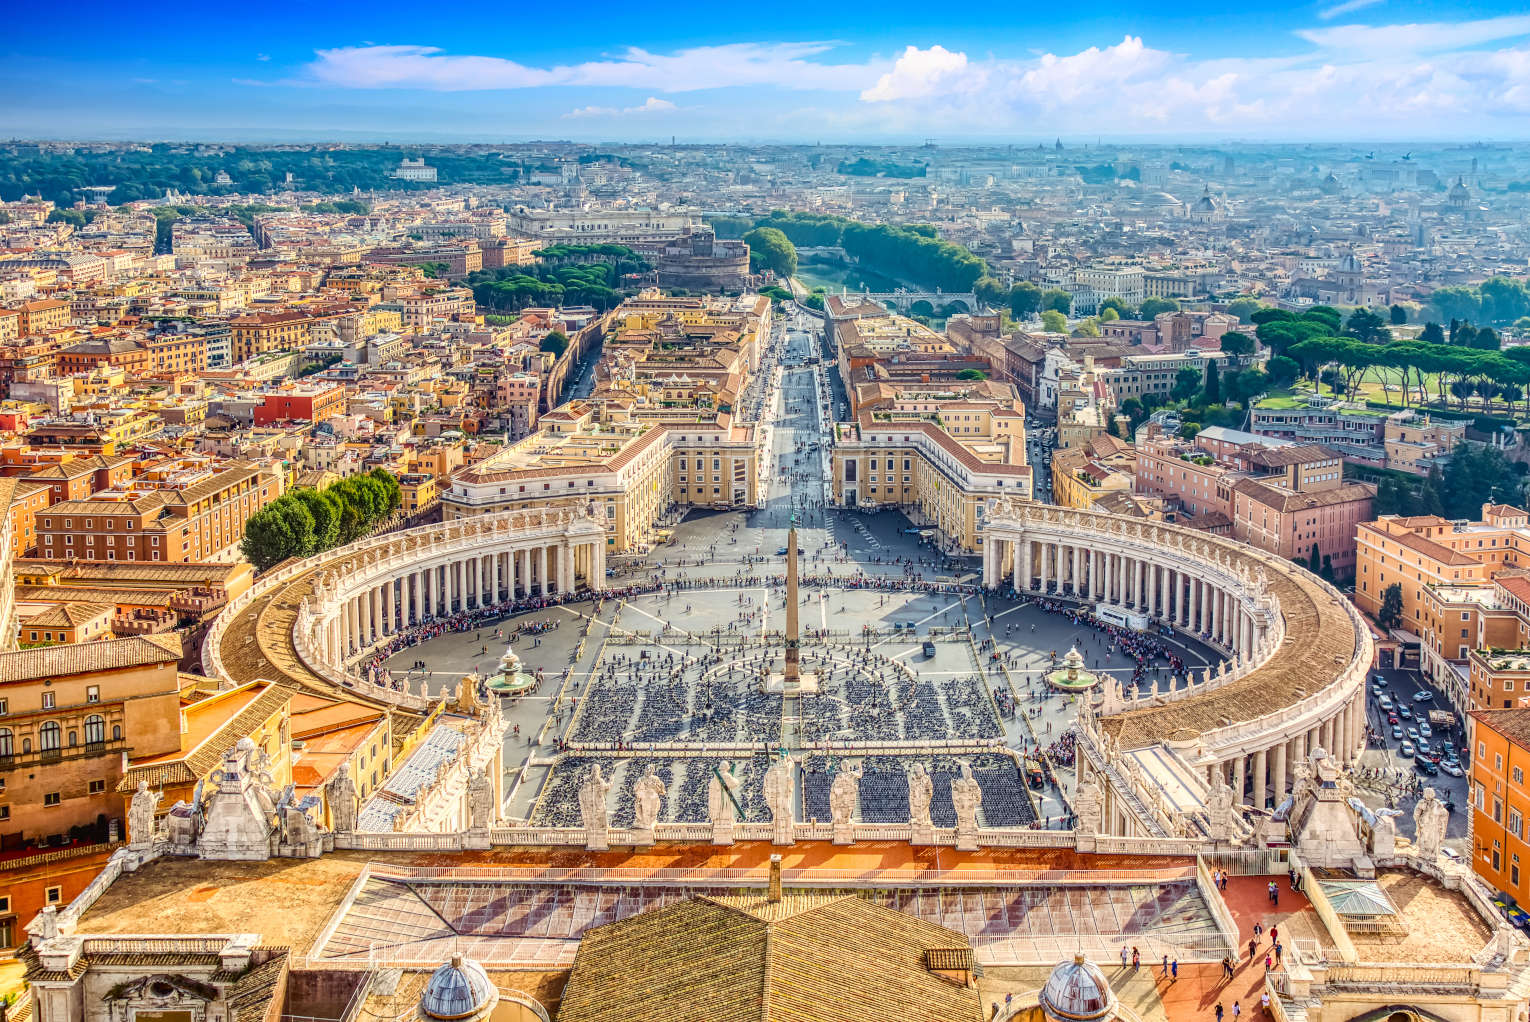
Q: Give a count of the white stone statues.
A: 13